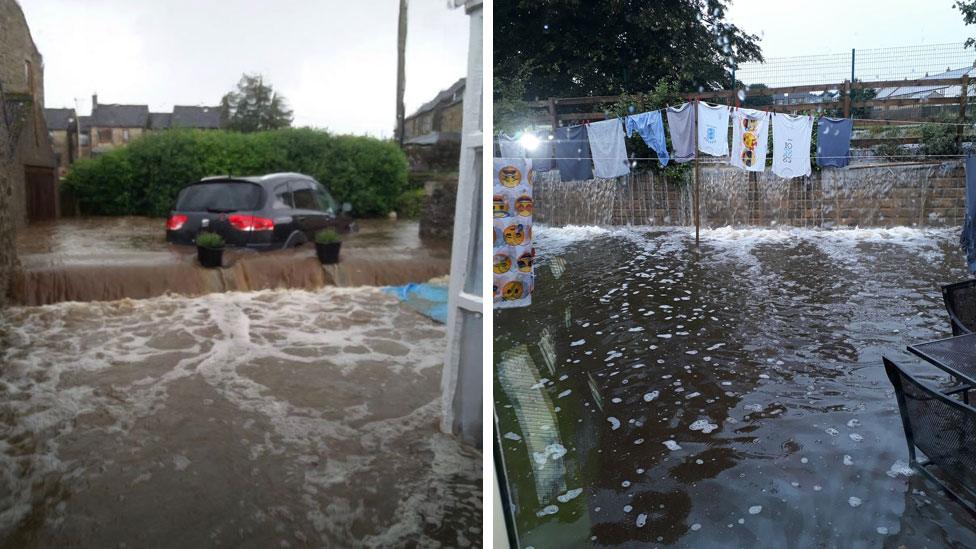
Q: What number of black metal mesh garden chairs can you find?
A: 2